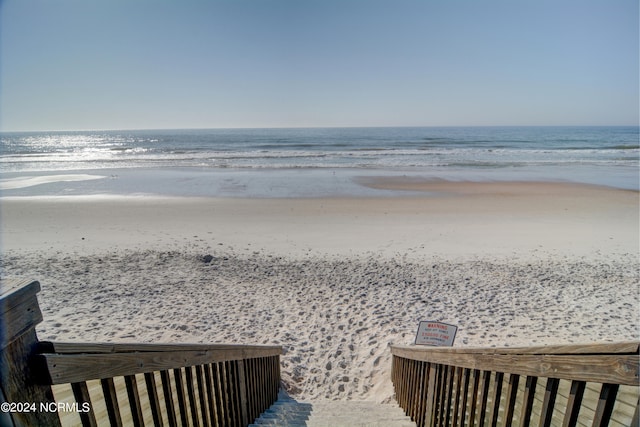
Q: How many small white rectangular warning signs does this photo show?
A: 1